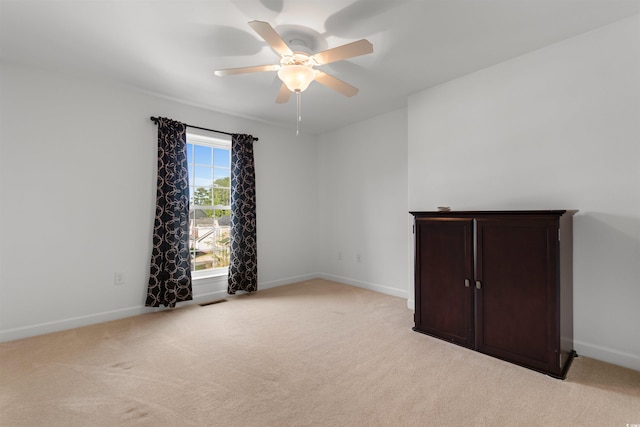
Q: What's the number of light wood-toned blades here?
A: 5